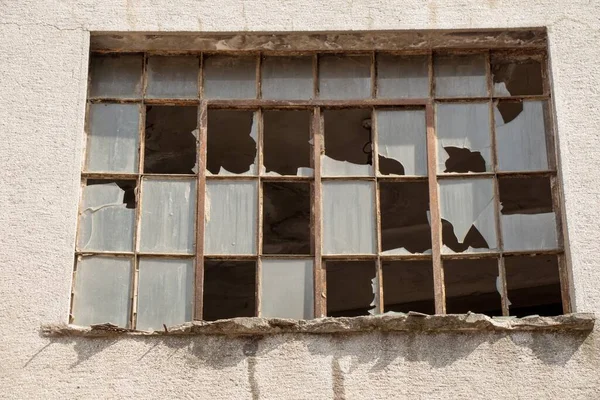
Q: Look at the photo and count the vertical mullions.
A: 7